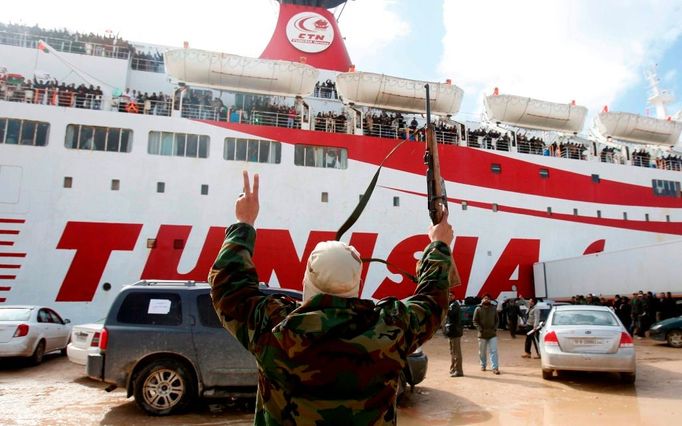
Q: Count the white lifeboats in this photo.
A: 4